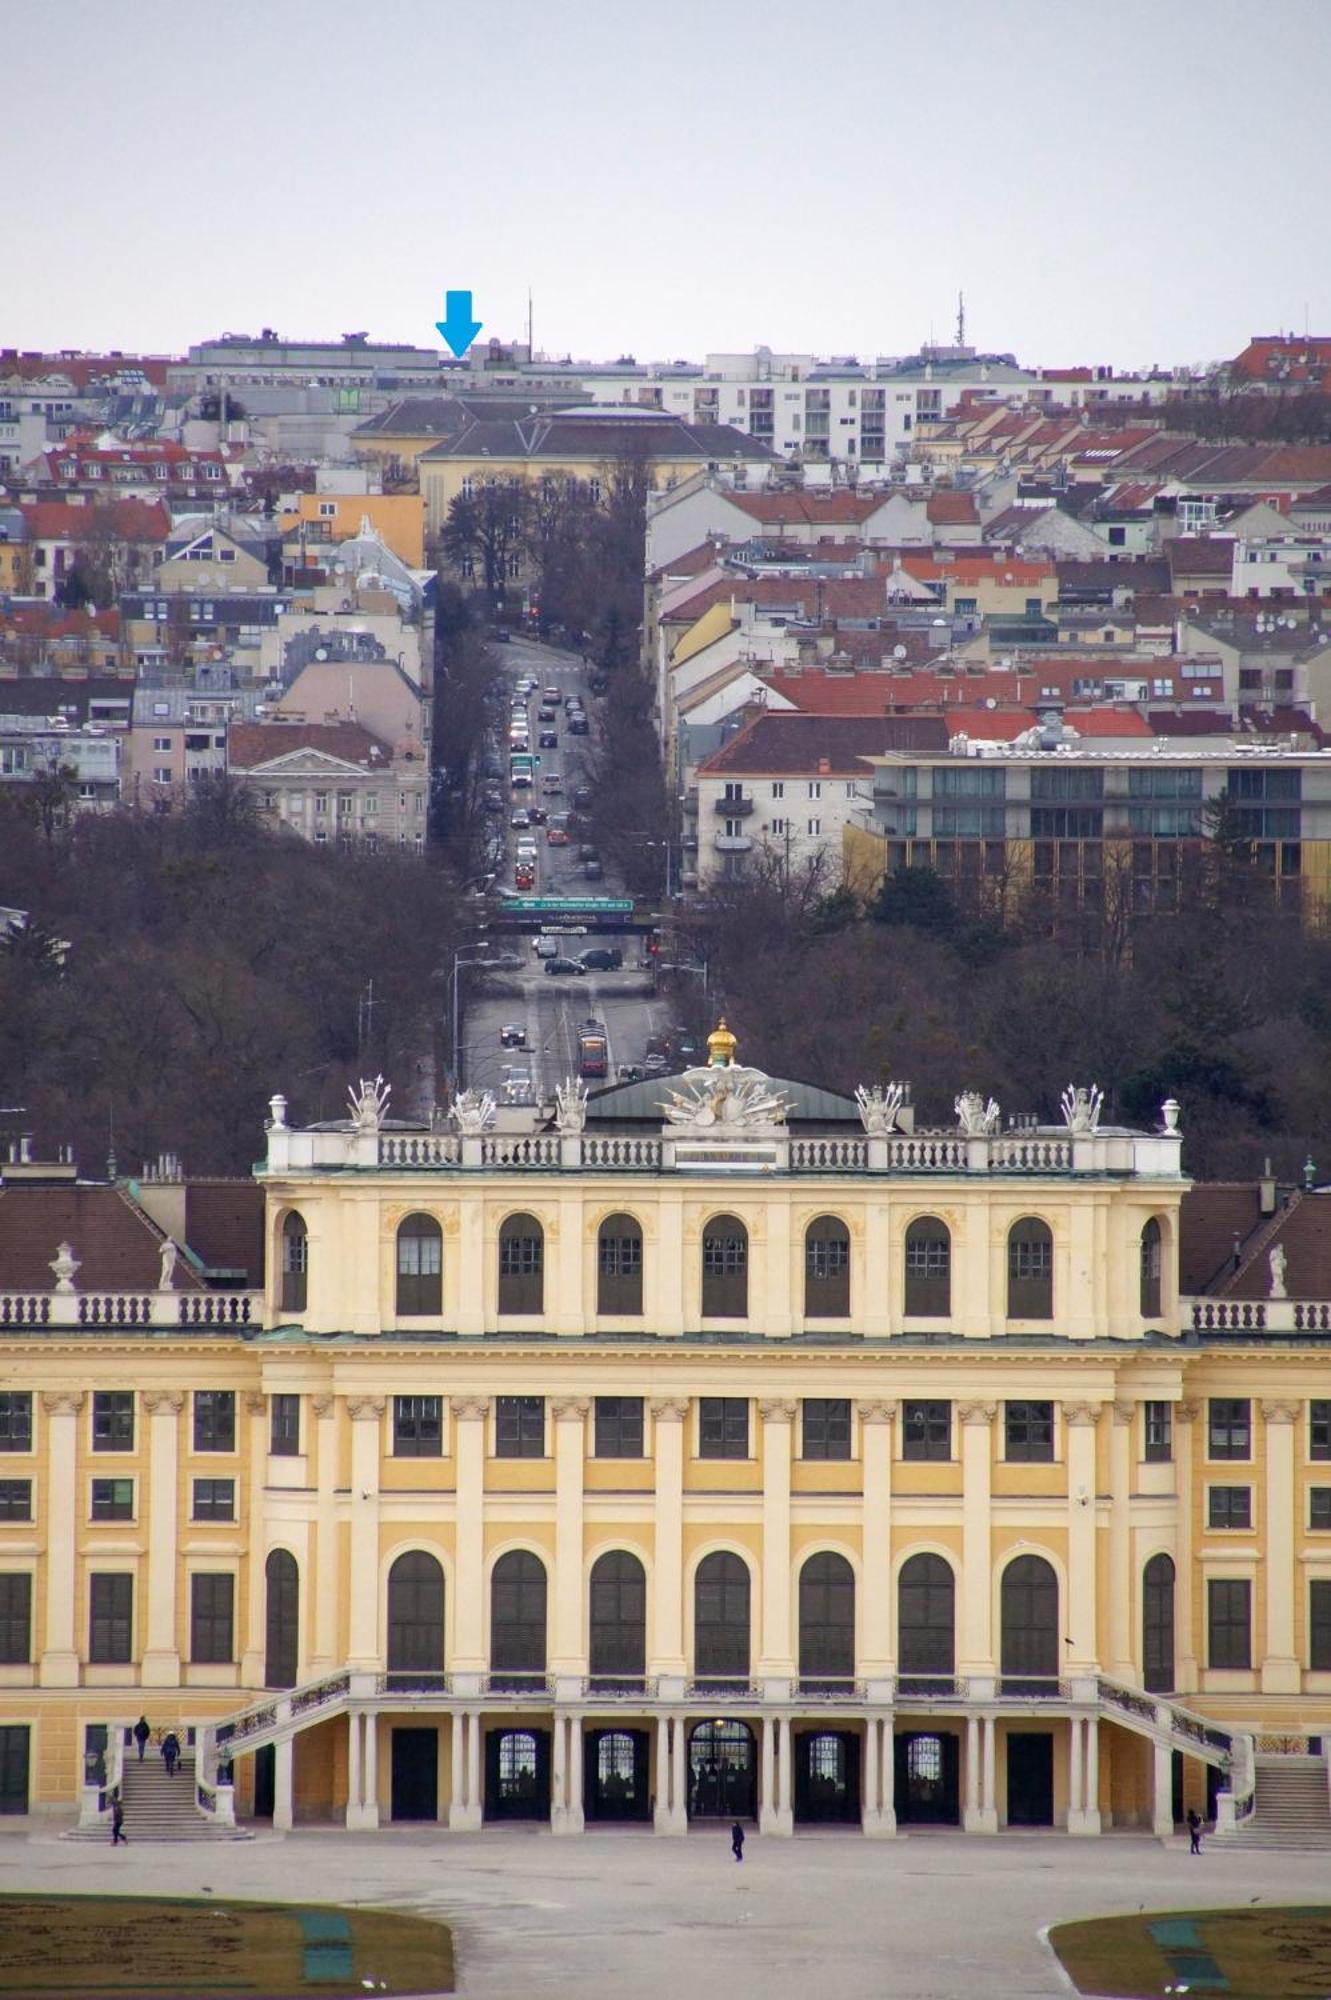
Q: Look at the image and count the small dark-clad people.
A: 5